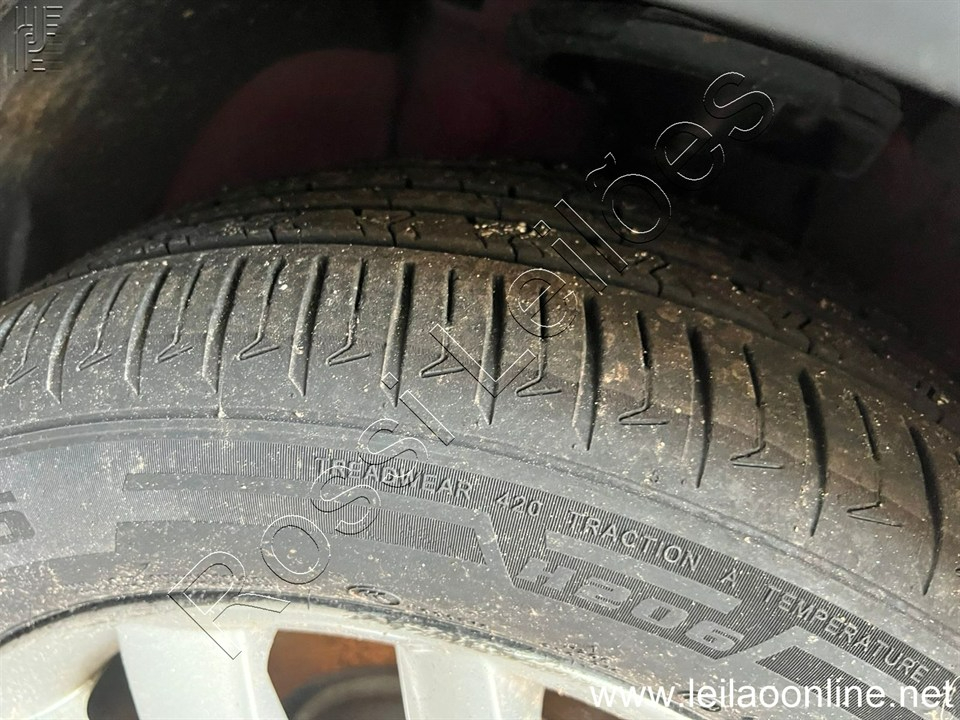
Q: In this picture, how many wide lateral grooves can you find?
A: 11